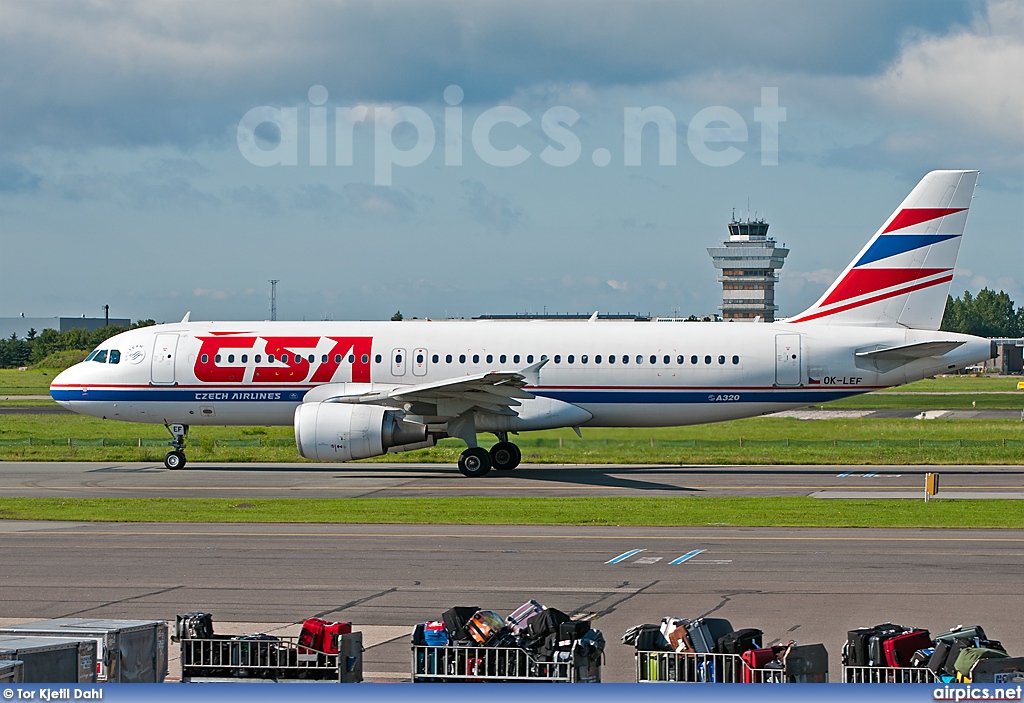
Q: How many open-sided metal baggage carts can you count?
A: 4